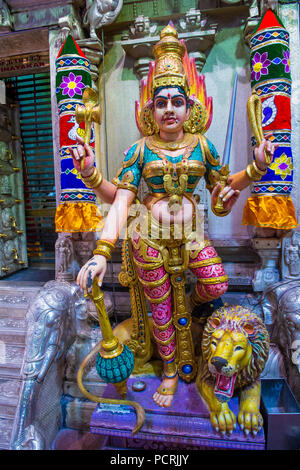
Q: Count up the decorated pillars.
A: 2